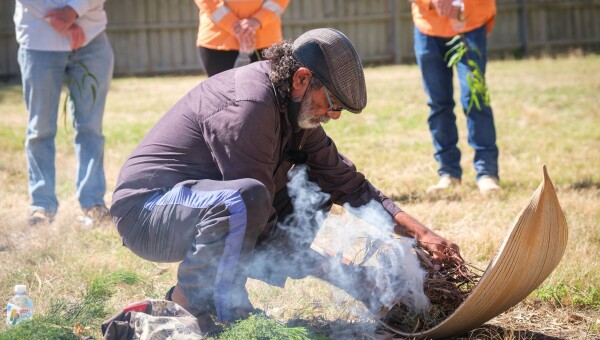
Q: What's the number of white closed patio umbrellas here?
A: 0